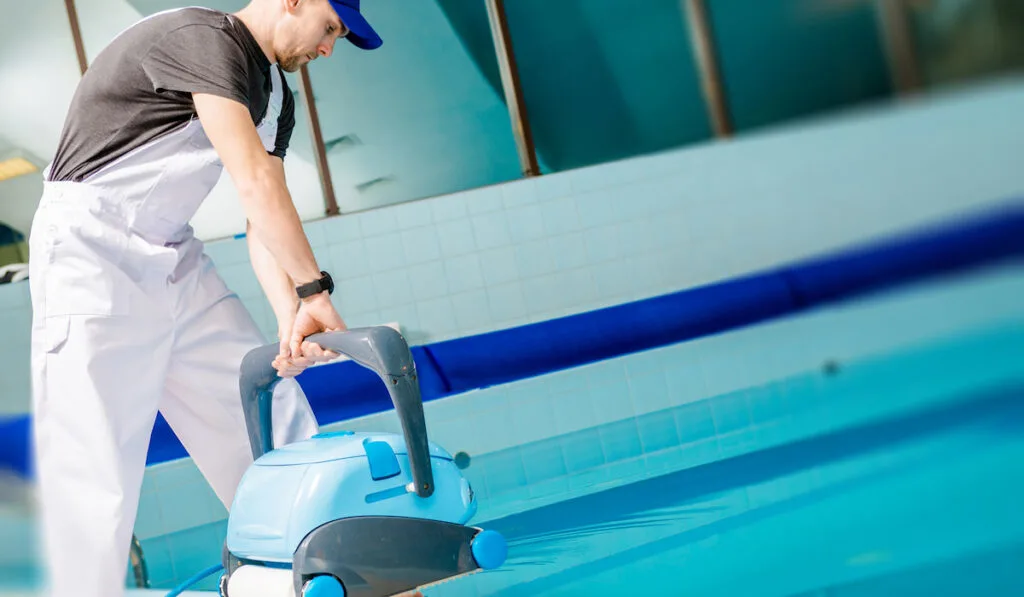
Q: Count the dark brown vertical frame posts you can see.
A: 5